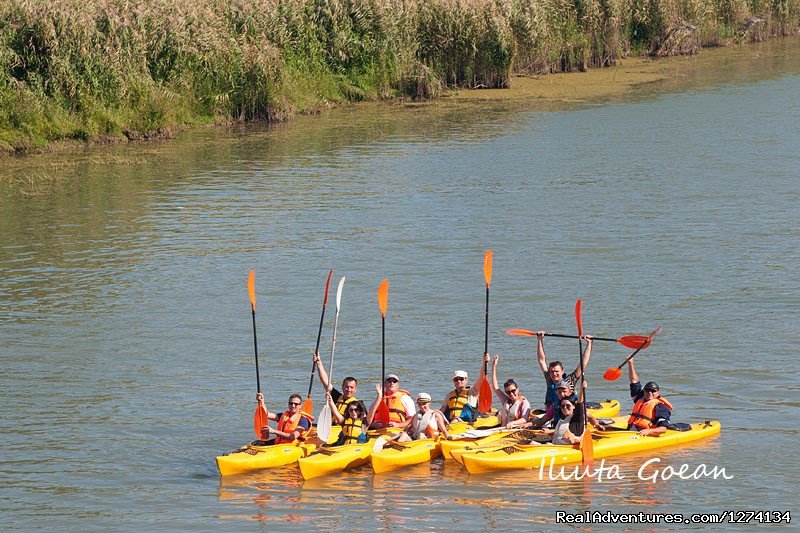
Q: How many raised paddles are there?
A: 8